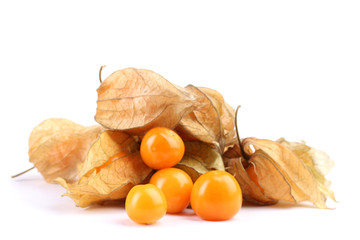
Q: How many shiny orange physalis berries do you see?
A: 4